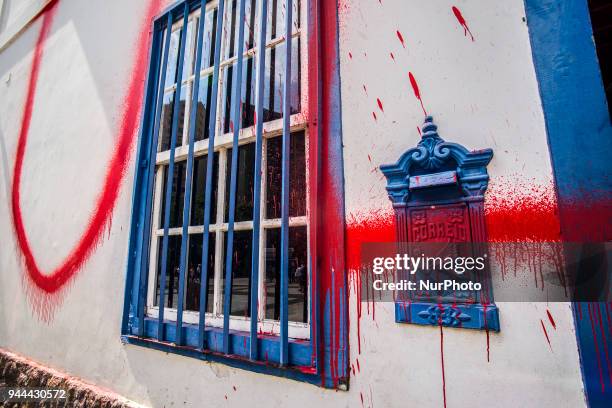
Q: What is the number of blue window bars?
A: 7